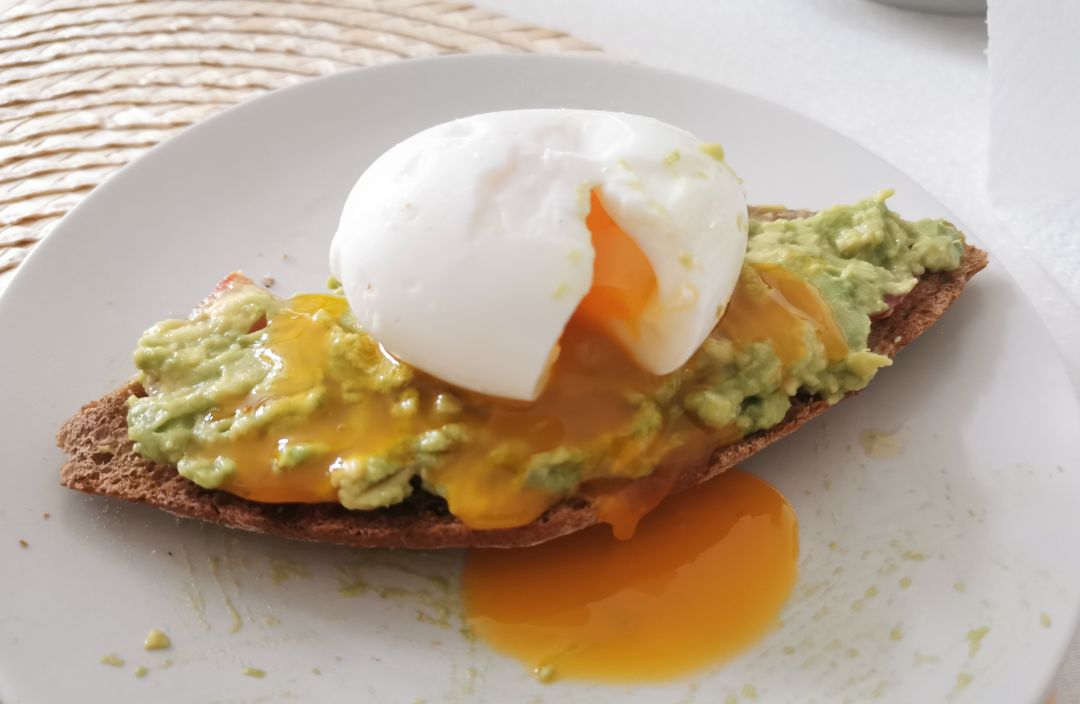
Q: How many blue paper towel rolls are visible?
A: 0